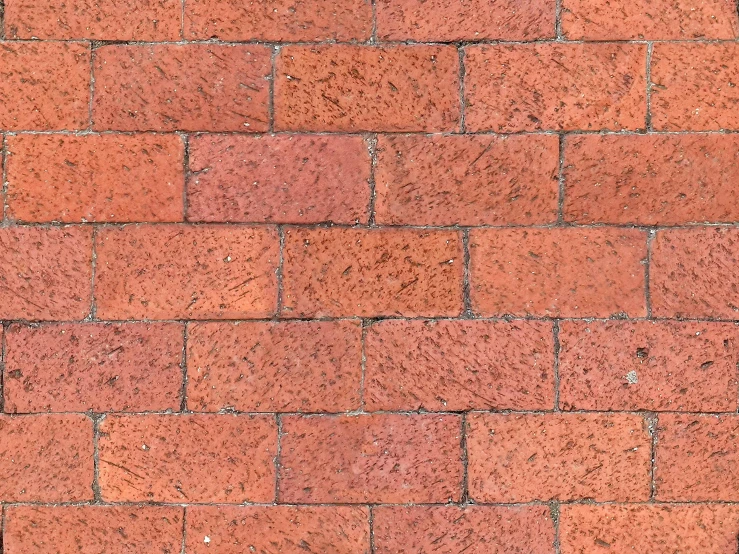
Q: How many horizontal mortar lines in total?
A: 6